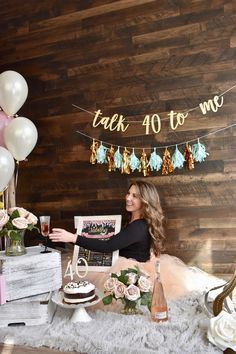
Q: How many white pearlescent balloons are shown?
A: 3